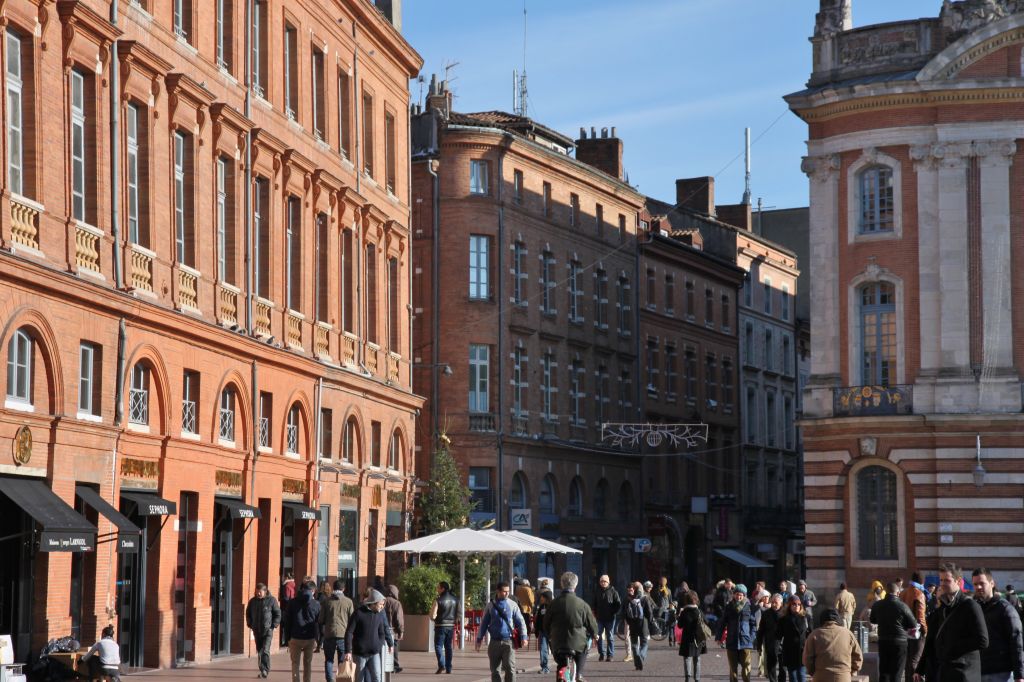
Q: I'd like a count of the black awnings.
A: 5